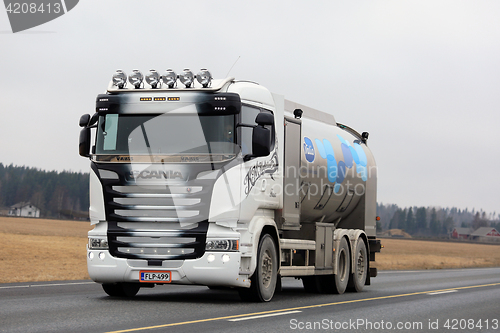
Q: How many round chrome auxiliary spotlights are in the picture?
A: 6